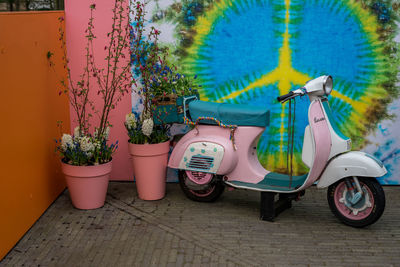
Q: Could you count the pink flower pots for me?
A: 2